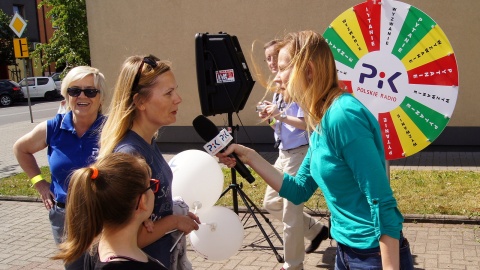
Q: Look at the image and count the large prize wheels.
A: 1